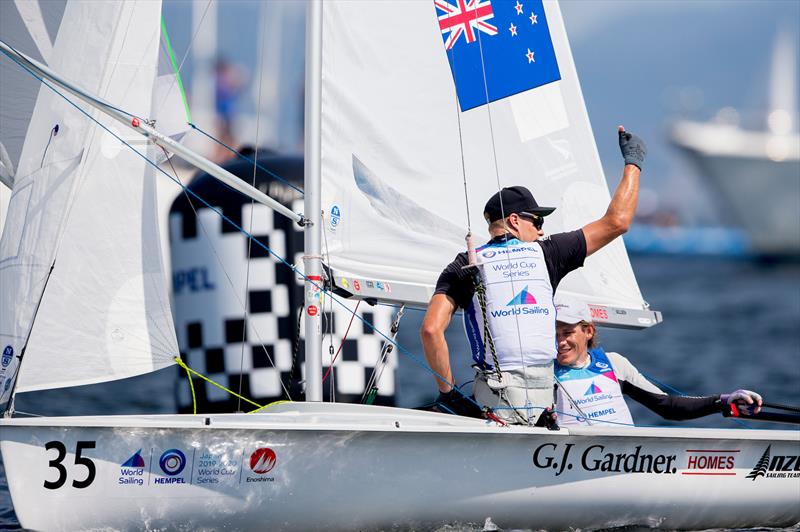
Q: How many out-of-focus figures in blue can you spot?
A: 1